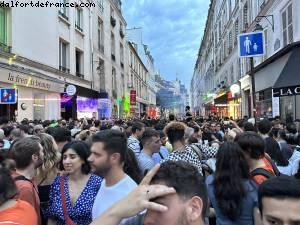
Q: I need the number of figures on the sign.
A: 2